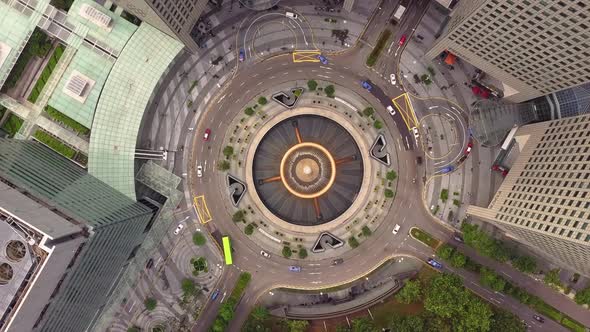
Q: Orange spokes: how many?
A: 4